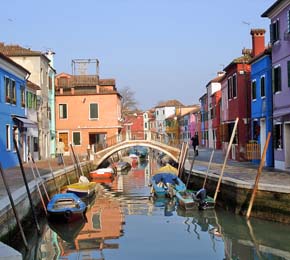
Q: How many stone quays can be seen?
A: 2